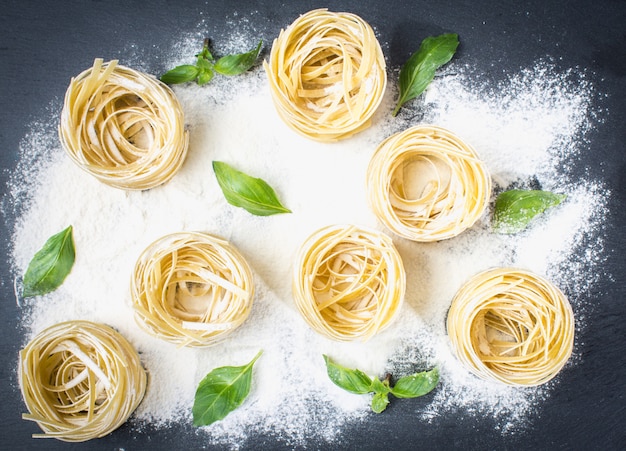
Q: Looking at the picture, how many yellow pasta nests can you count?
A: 7